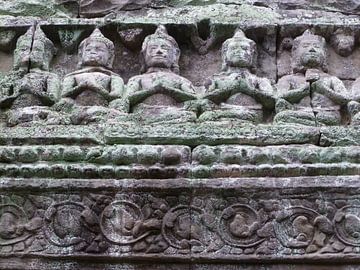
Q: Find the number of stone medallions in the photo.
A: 7